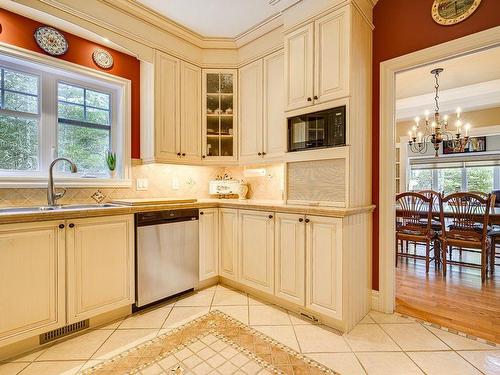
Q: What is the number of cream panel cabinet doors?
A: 13